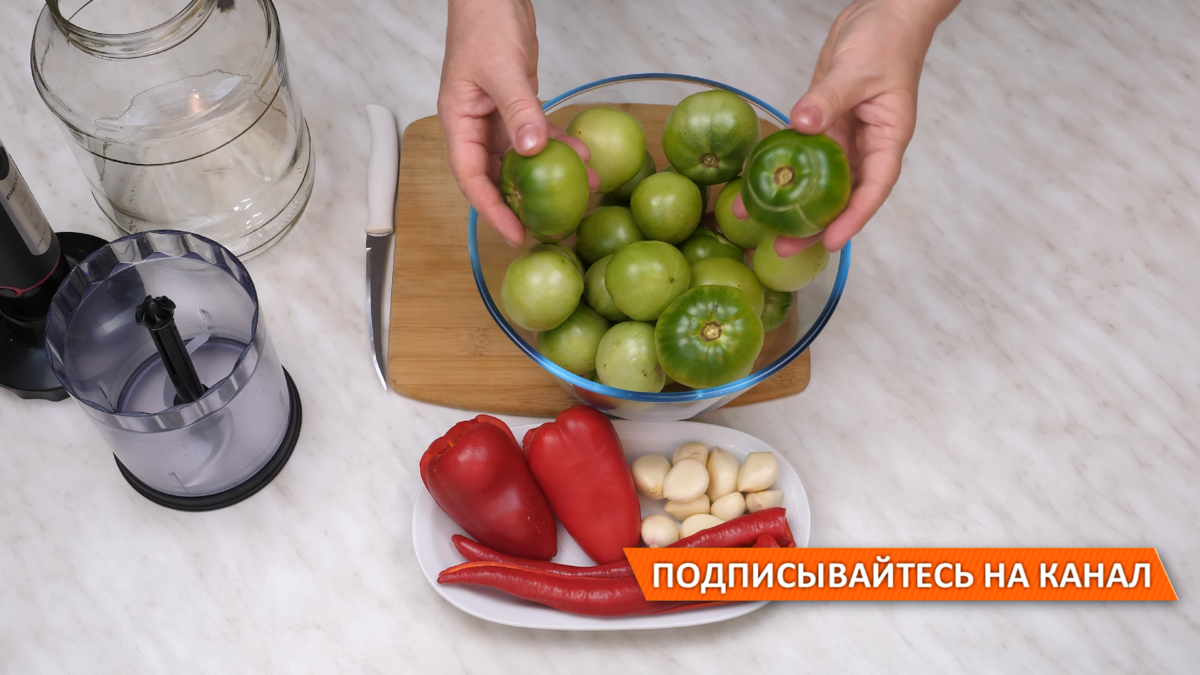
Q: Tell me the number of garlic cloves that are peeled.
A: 10